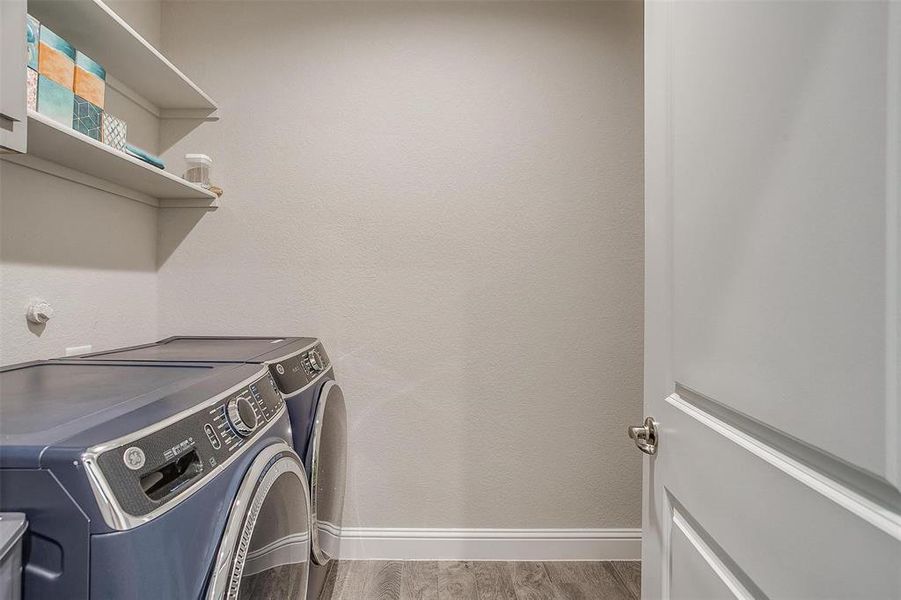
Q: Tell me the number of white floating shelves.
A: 2